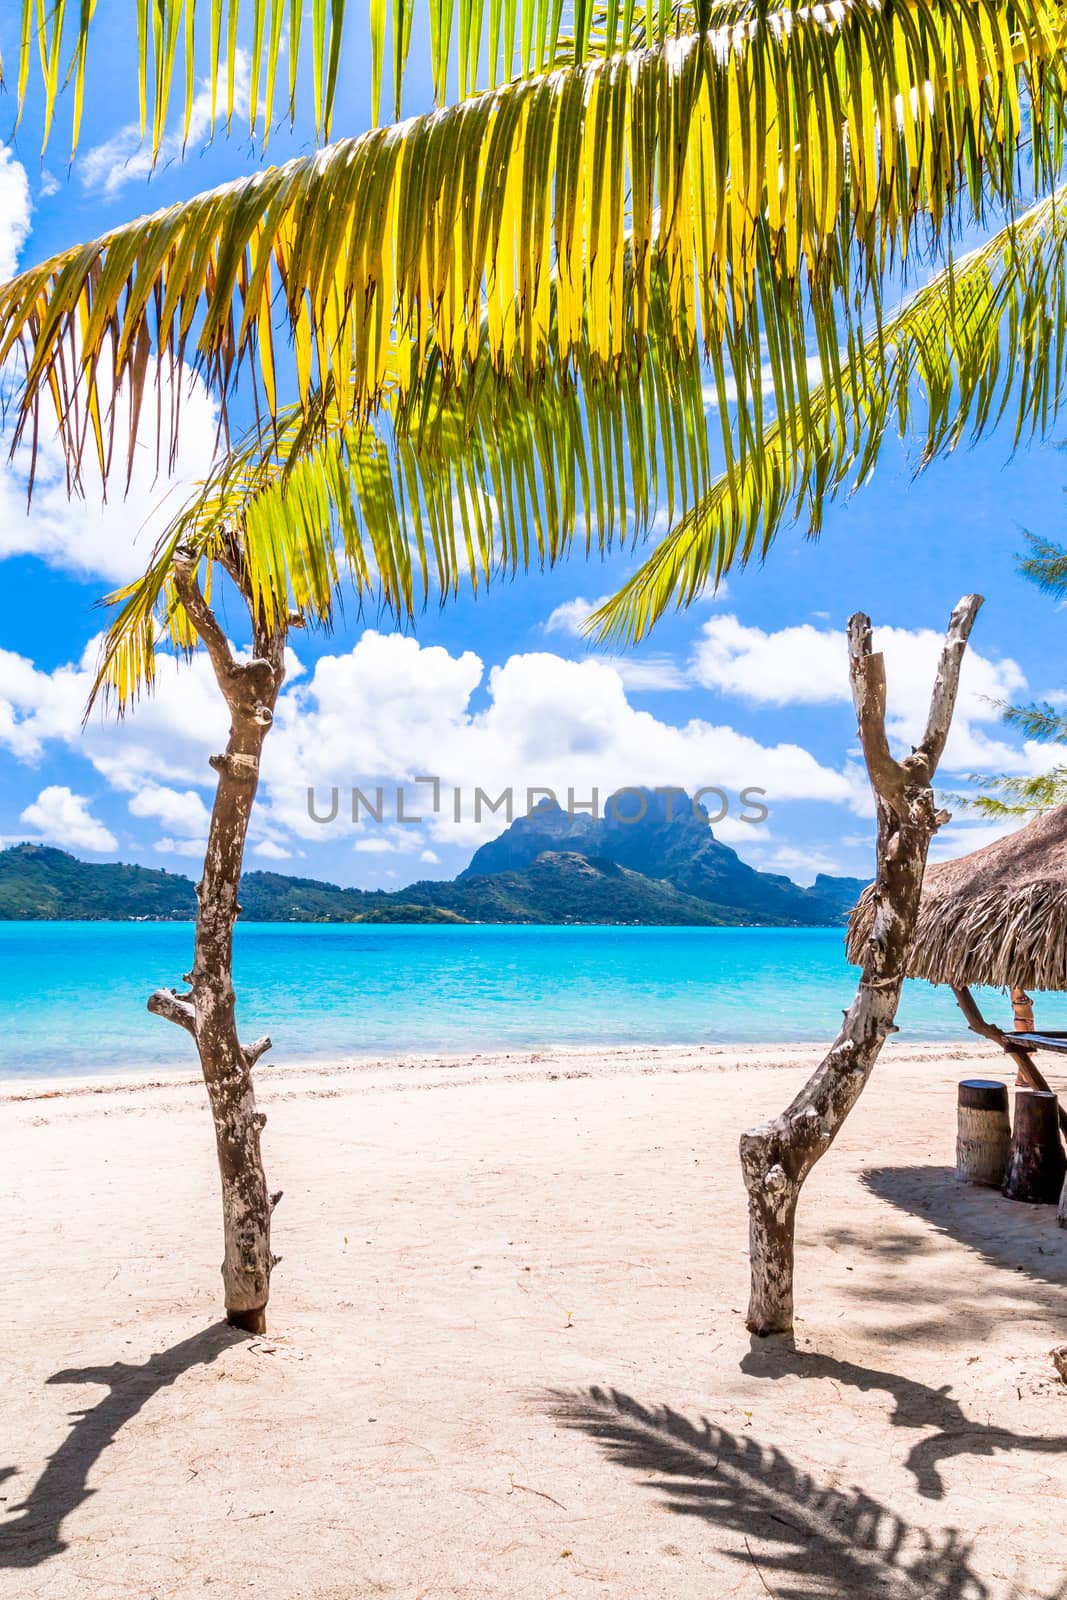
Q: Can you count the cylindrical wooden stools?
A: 2